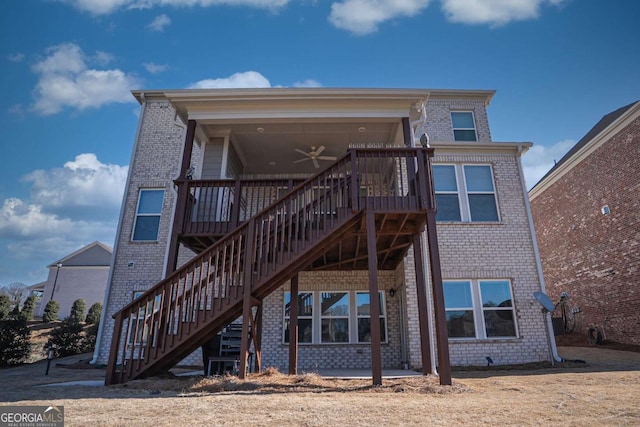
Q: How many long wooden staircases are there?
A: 1